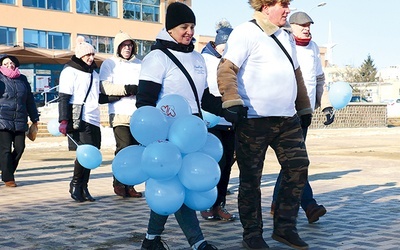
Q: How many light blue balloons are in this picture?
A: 13